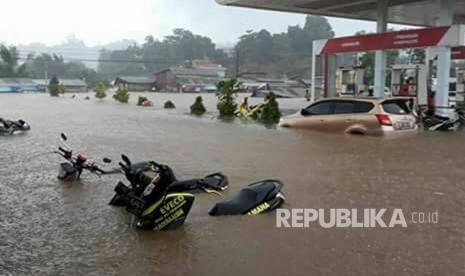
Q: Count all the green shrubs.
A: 8